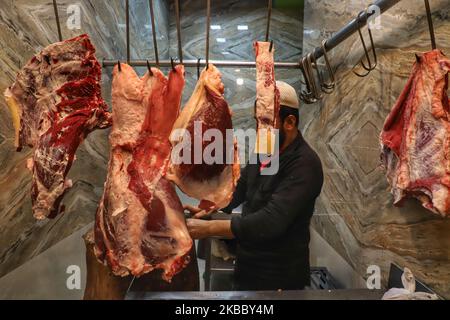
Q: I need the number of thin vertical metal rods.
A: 7